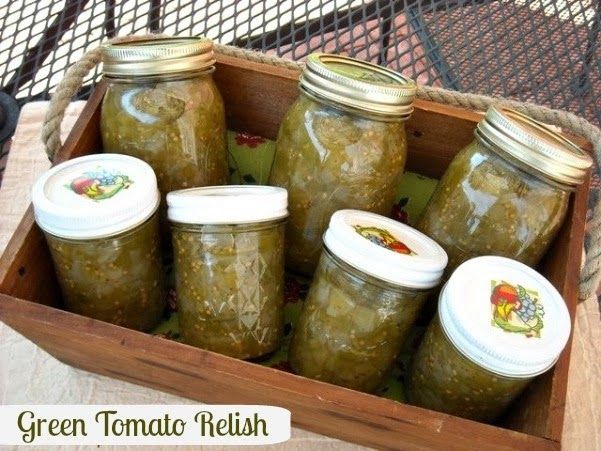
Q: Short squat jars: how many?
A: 4